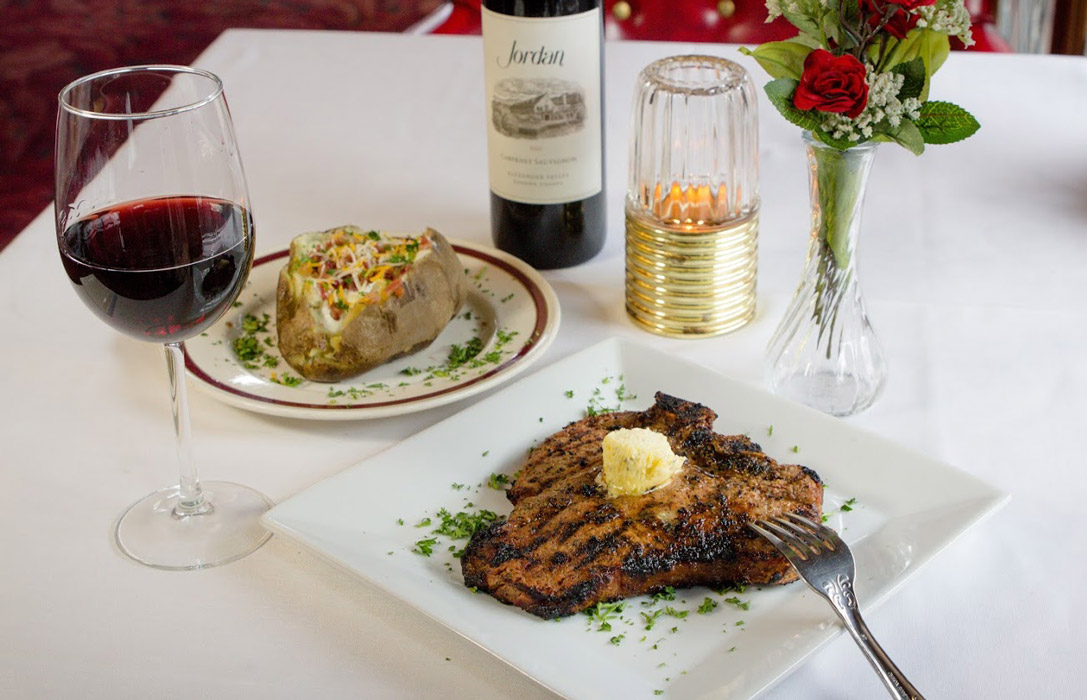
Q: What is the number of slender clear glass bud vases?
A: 1